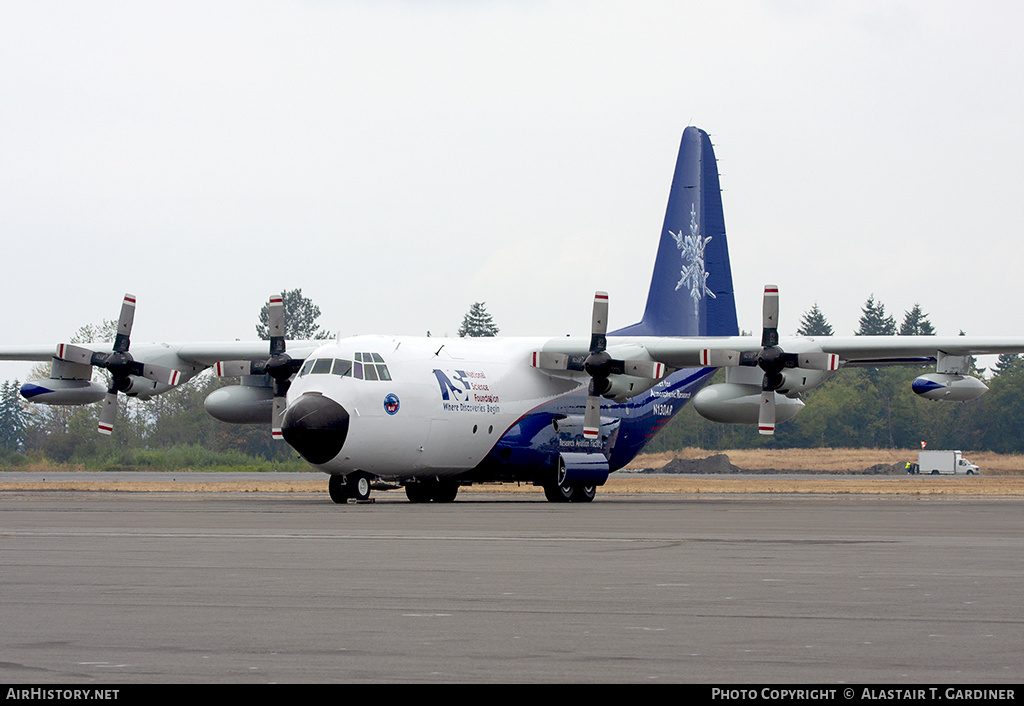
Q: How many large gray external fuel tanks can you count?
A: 2